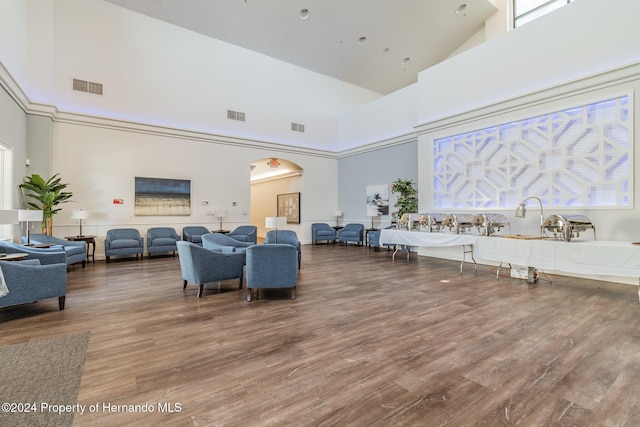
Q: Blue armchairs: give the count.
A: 14